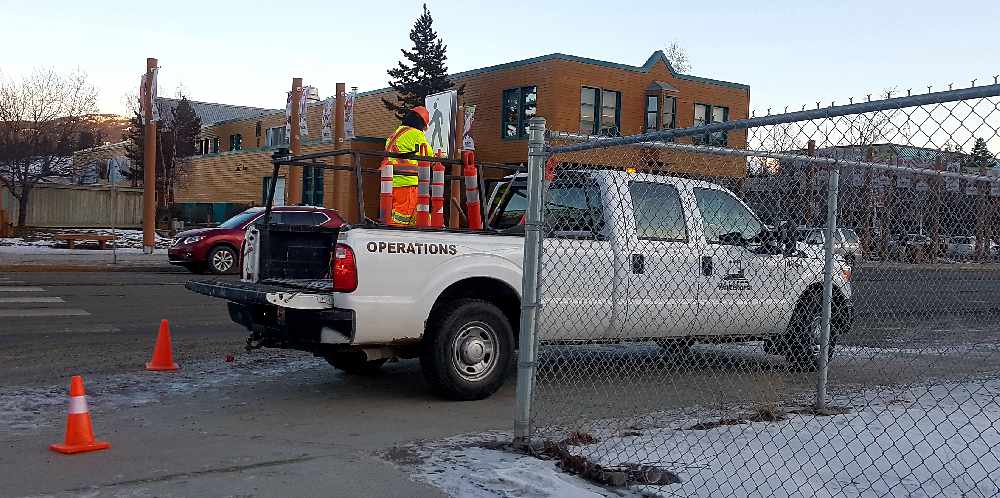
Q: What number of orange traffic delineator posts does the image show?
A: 4